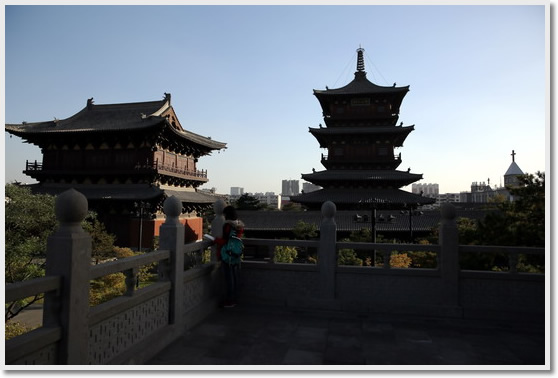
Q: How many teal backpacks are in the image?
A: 1